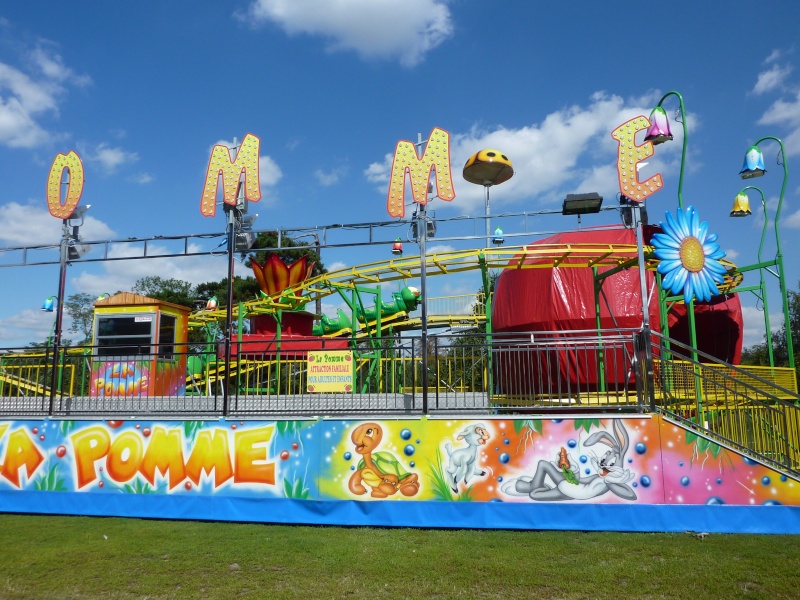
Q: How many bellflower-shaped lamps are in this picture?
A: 8